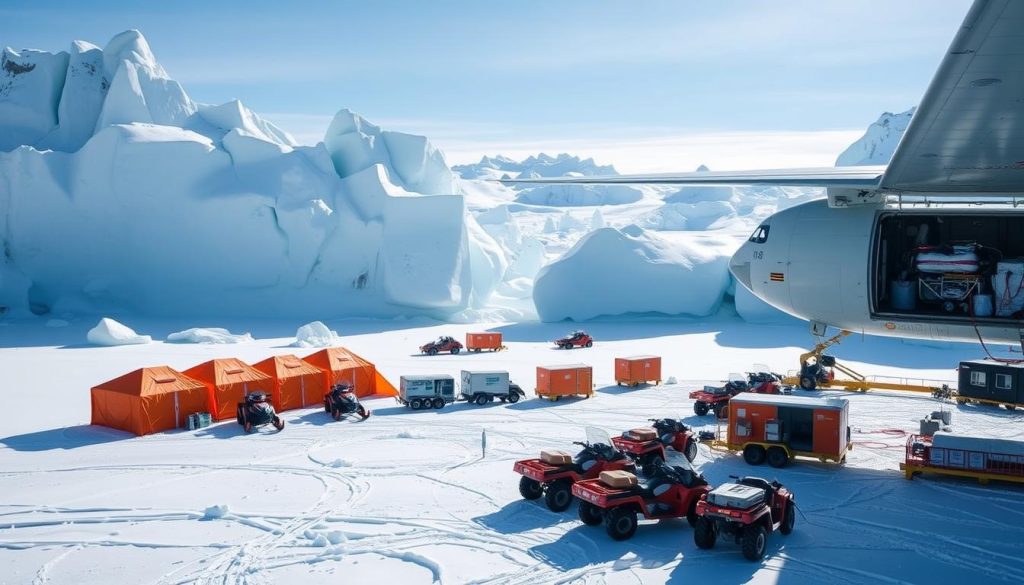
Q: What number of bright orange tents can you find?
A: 4